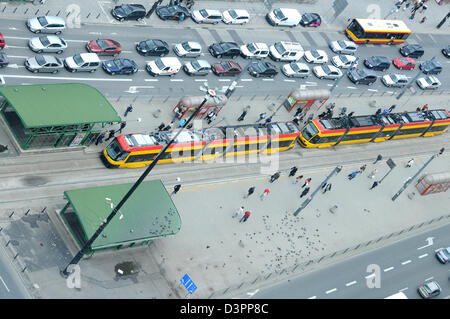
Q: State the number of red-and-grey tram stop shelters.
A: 3